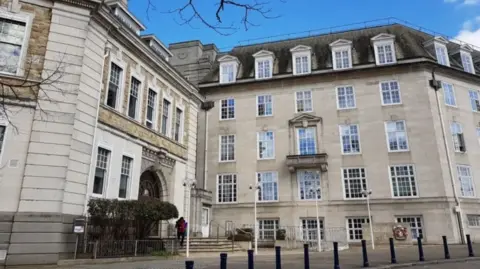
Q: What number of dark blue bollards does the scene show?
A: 11